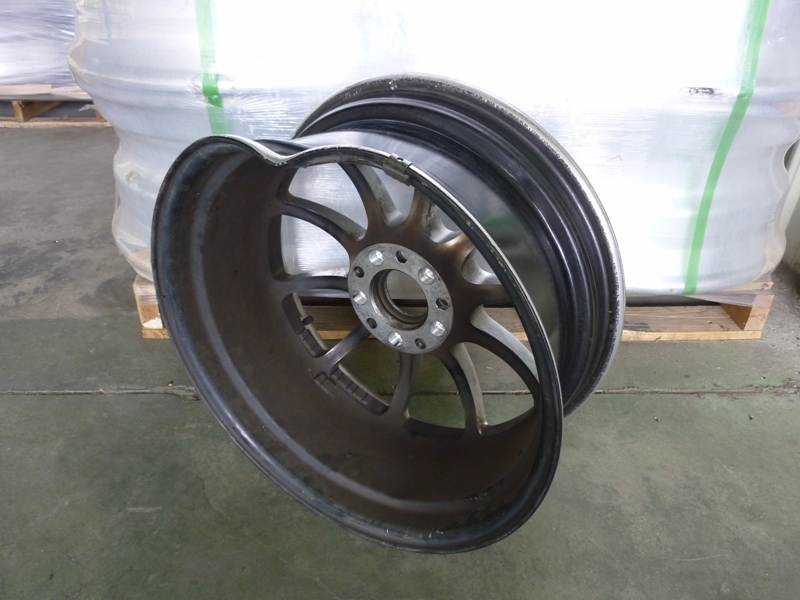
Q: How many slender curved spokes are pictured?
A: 10